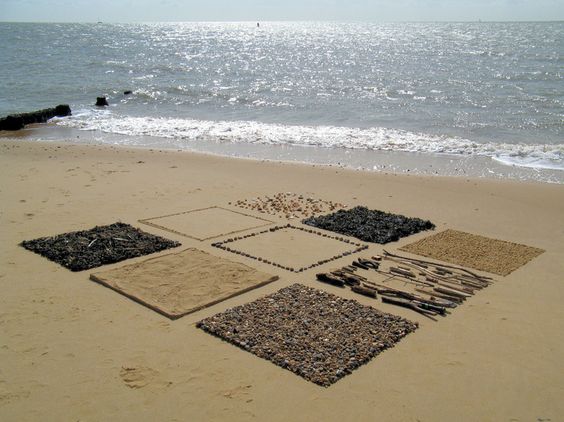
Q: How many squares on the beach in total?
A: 9